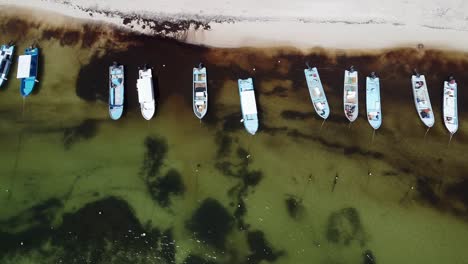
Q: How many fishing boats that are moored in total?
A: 11